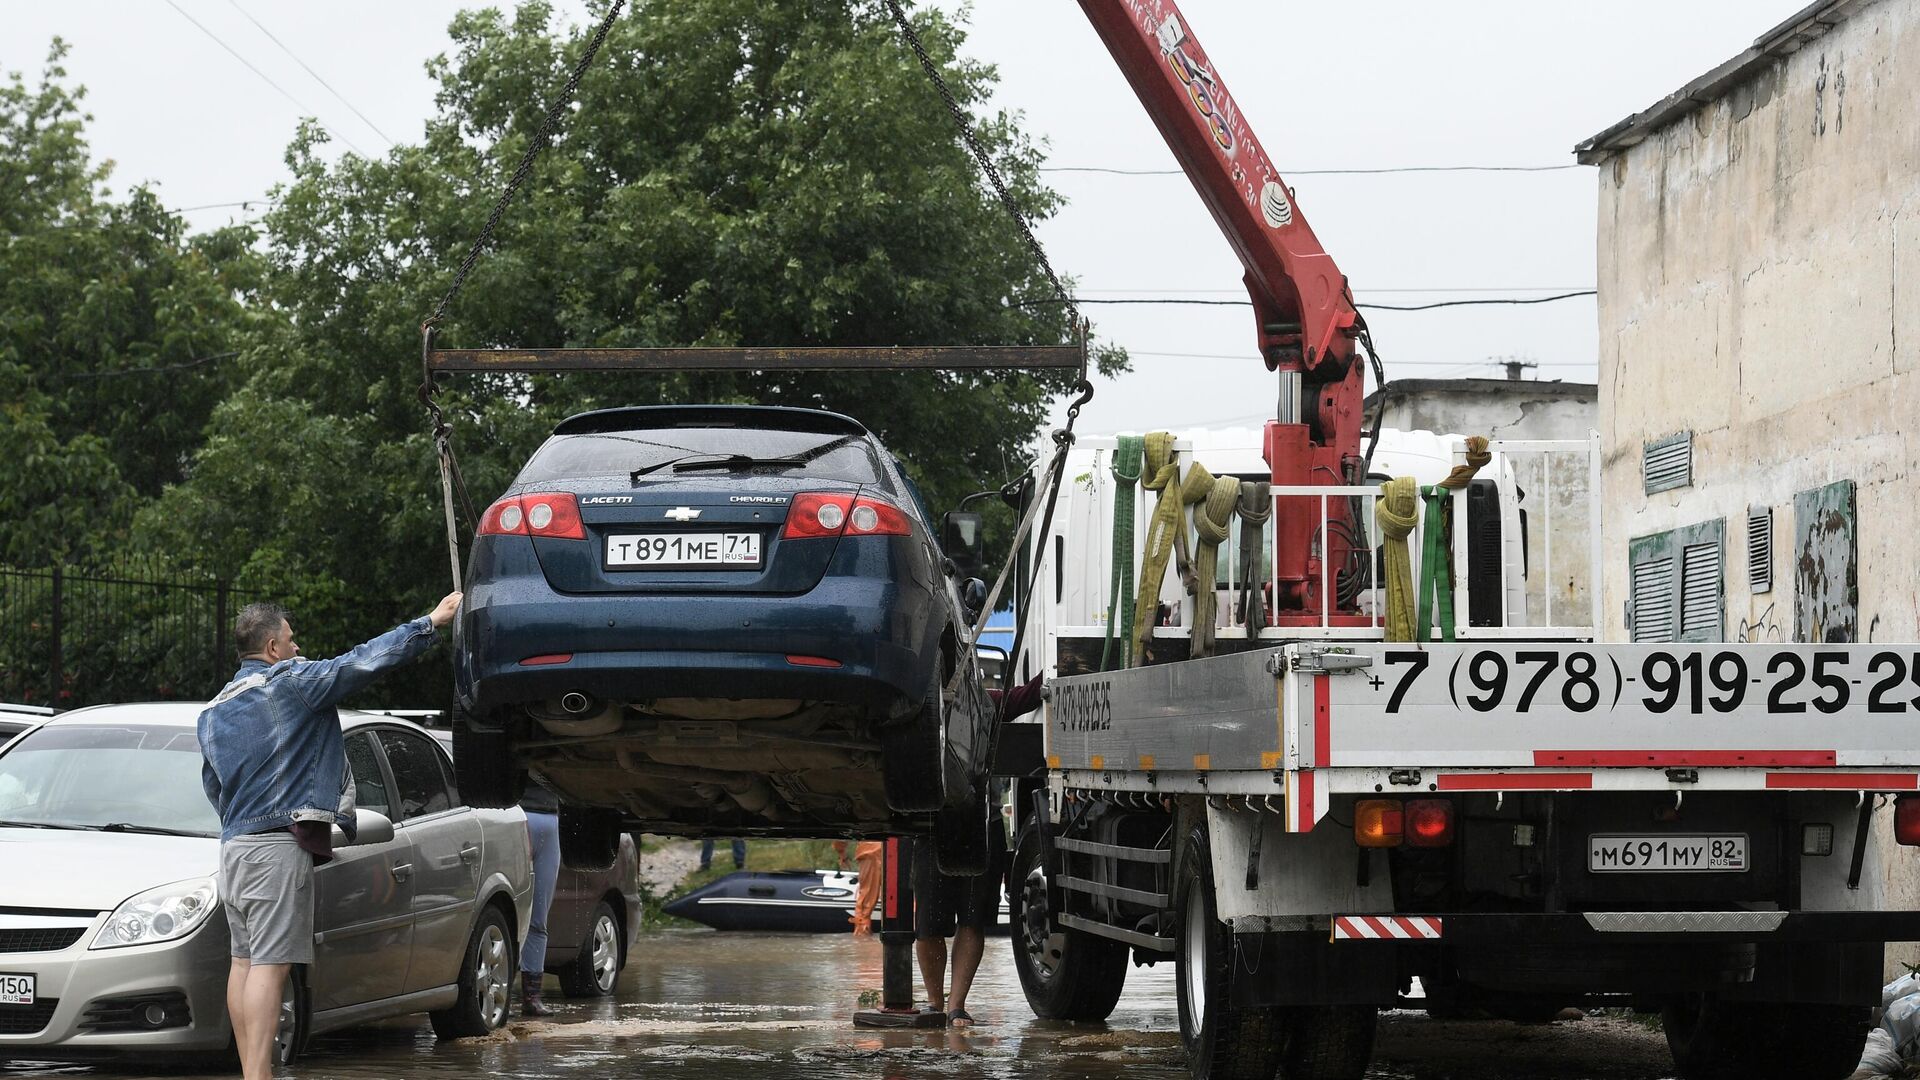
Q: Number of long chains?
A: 2